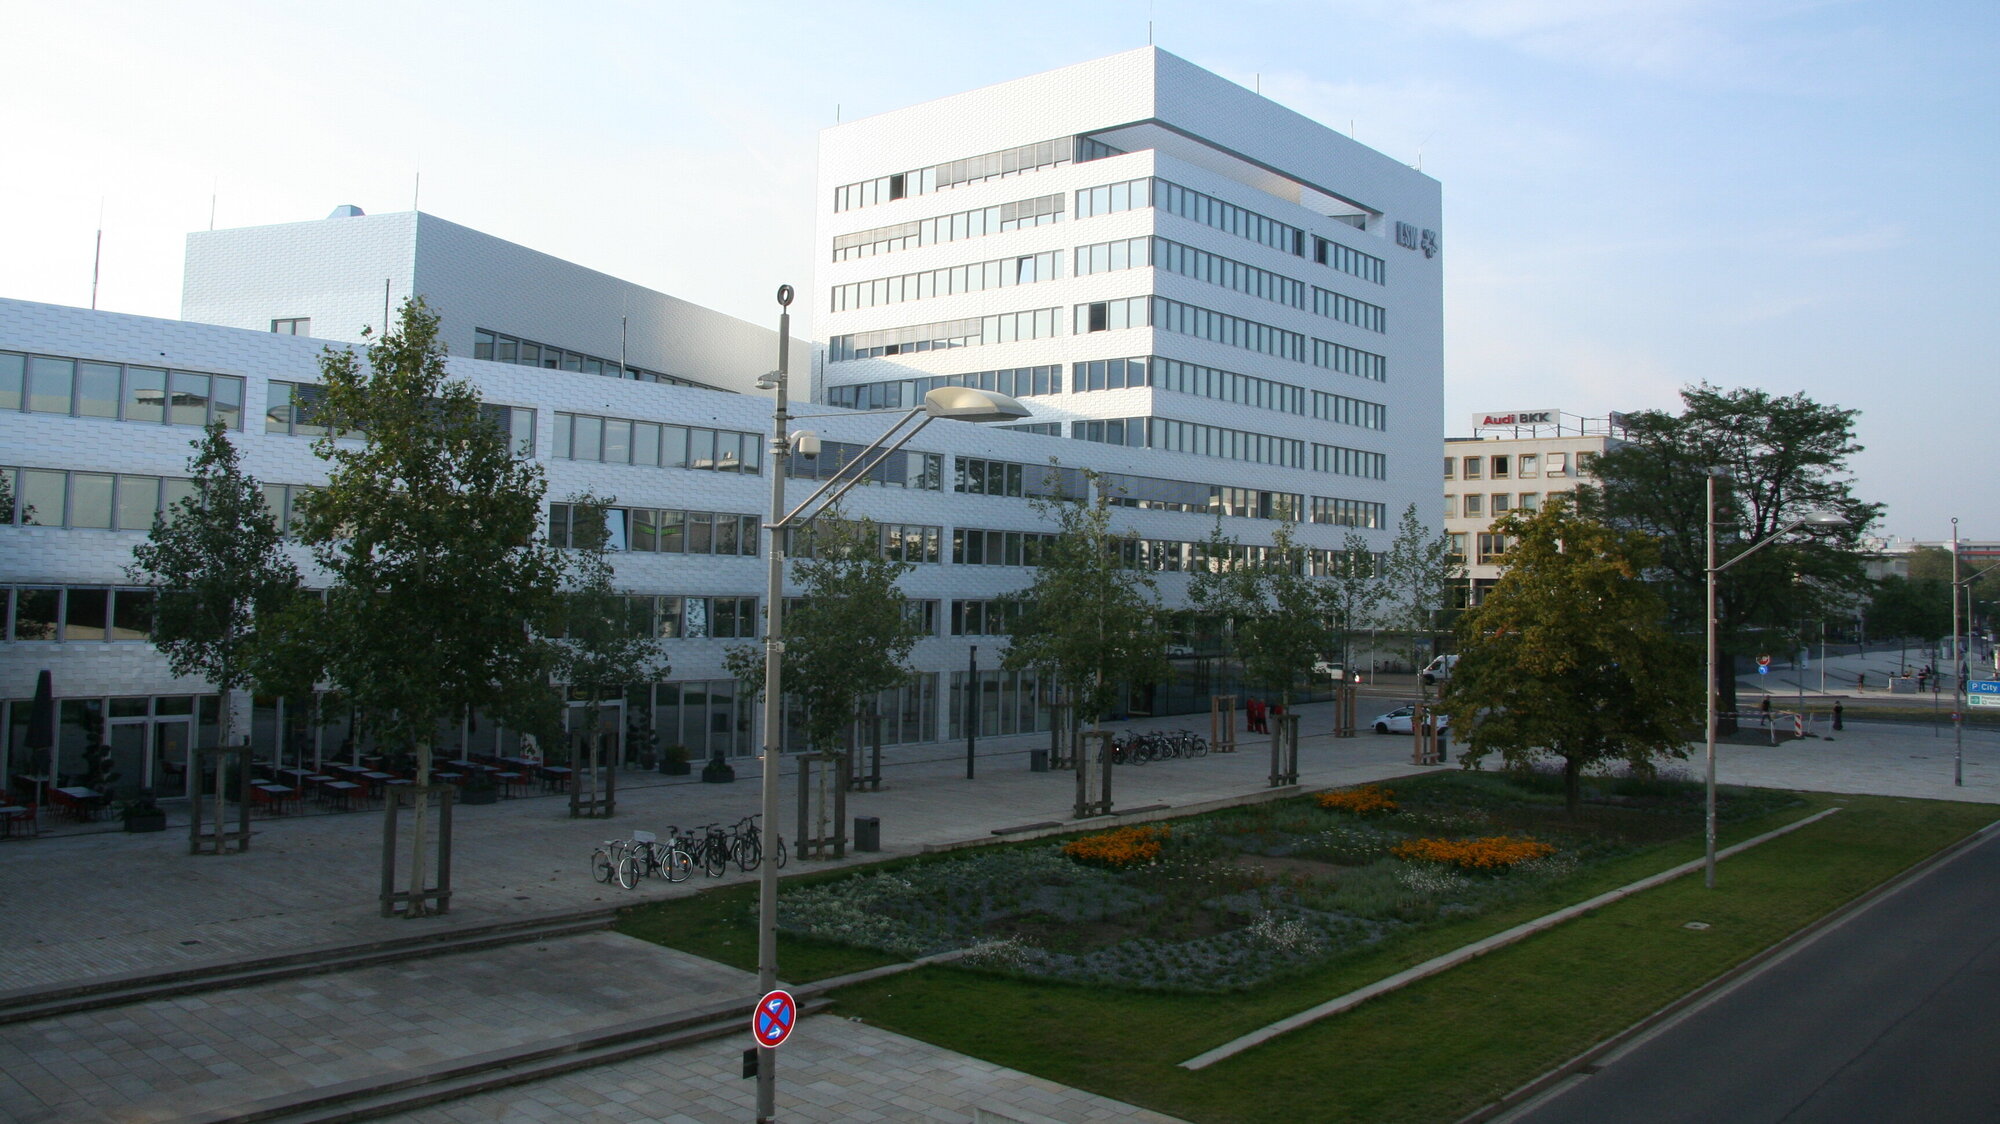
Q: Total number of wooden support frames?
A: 11